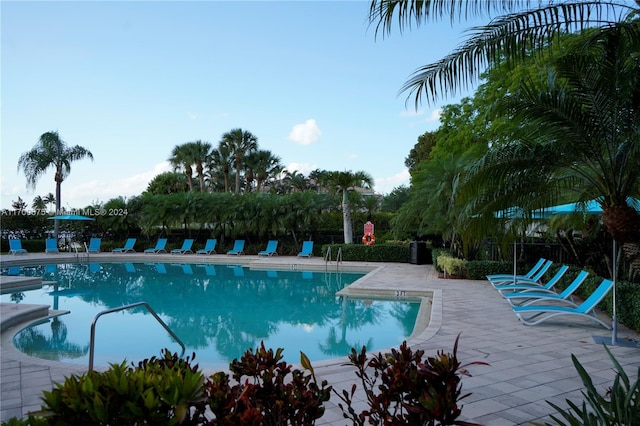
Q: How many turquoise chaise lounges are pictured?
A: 15